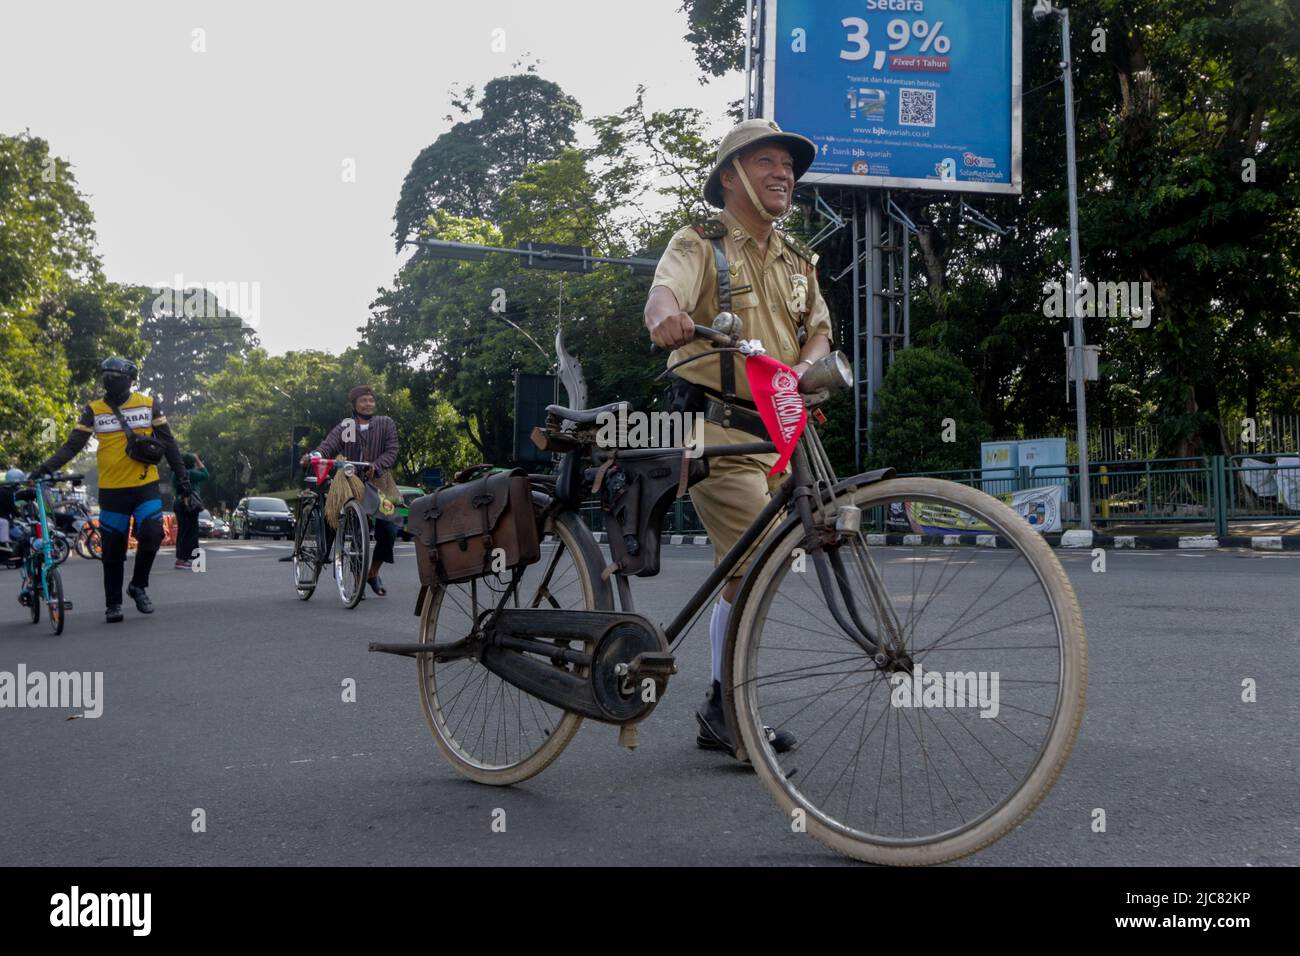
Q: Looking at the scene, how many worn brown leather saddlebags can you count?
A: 1